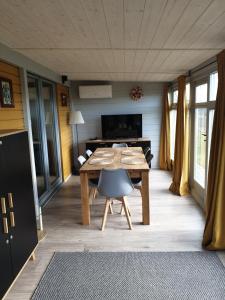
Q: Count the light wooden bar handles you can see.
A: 4